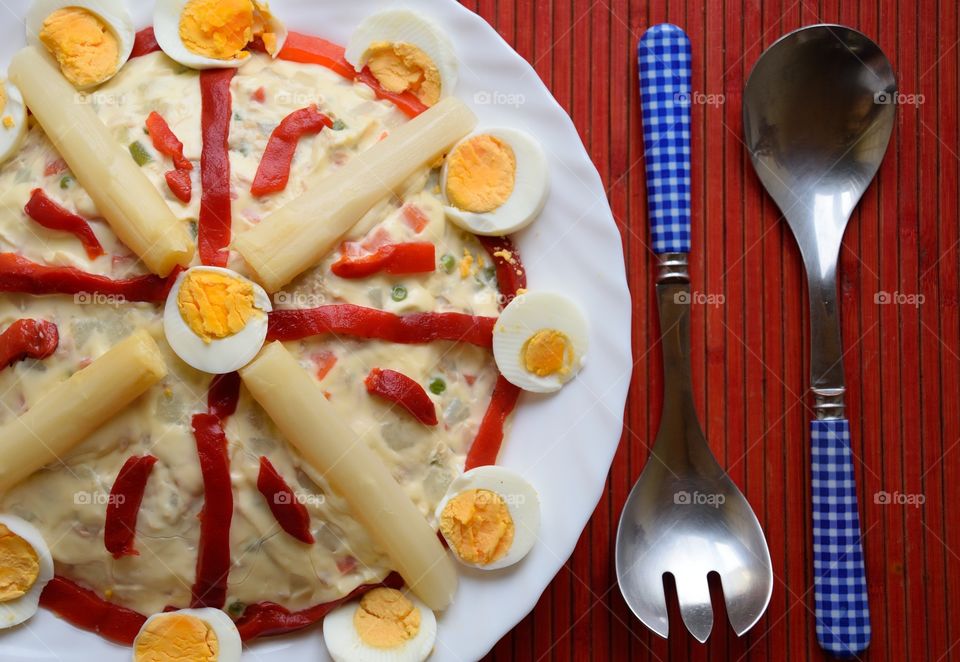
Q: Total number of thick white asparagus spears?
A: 4